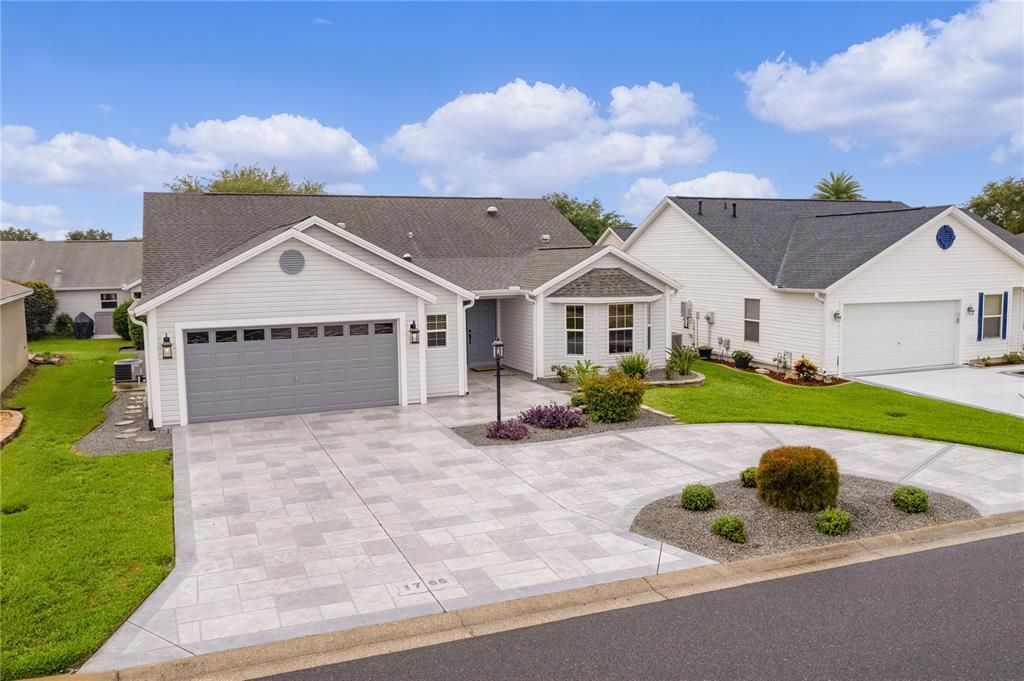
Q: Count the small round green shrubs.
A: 5